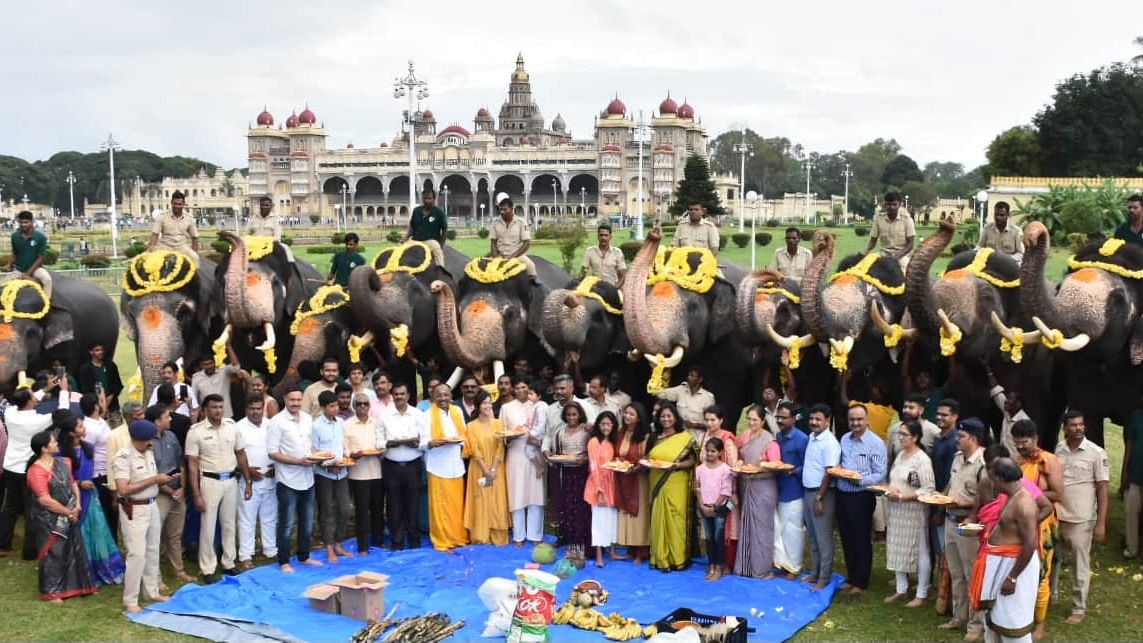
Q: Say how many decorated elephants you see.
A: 12